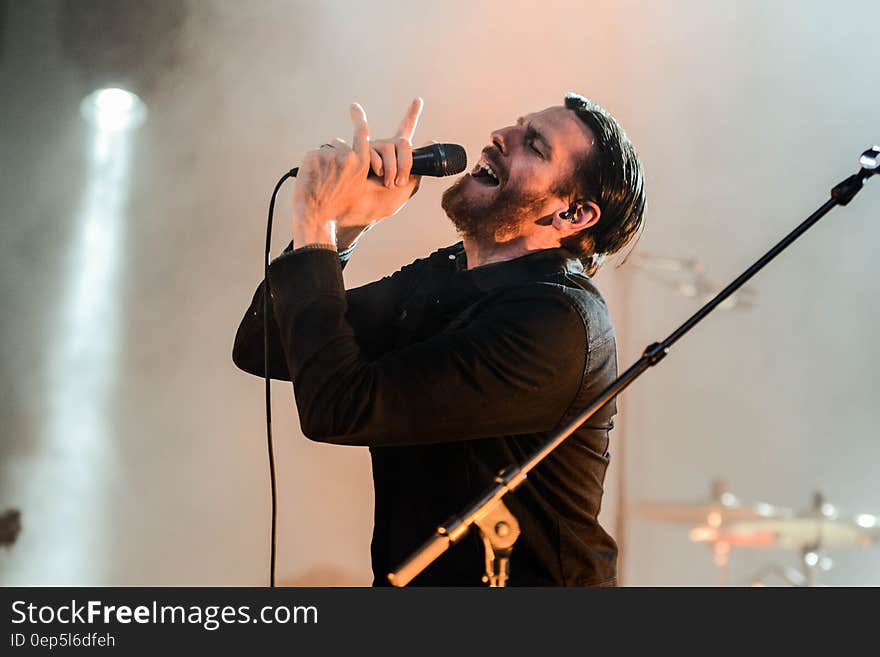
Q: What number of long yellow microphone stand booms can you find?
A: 0